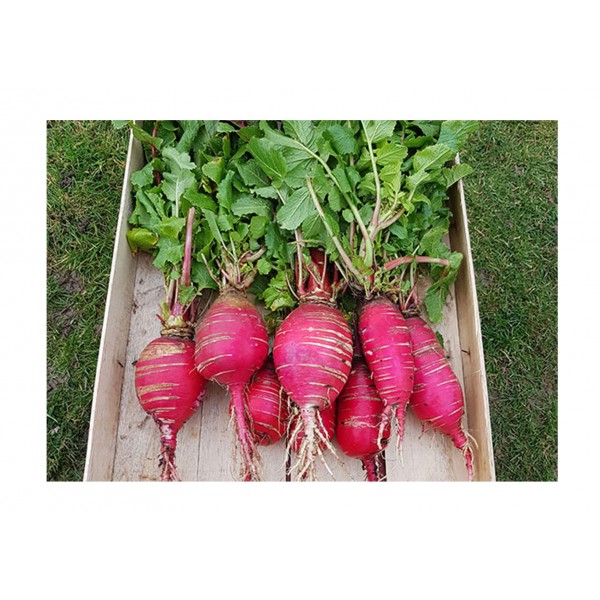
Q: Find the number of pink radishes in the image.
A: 8